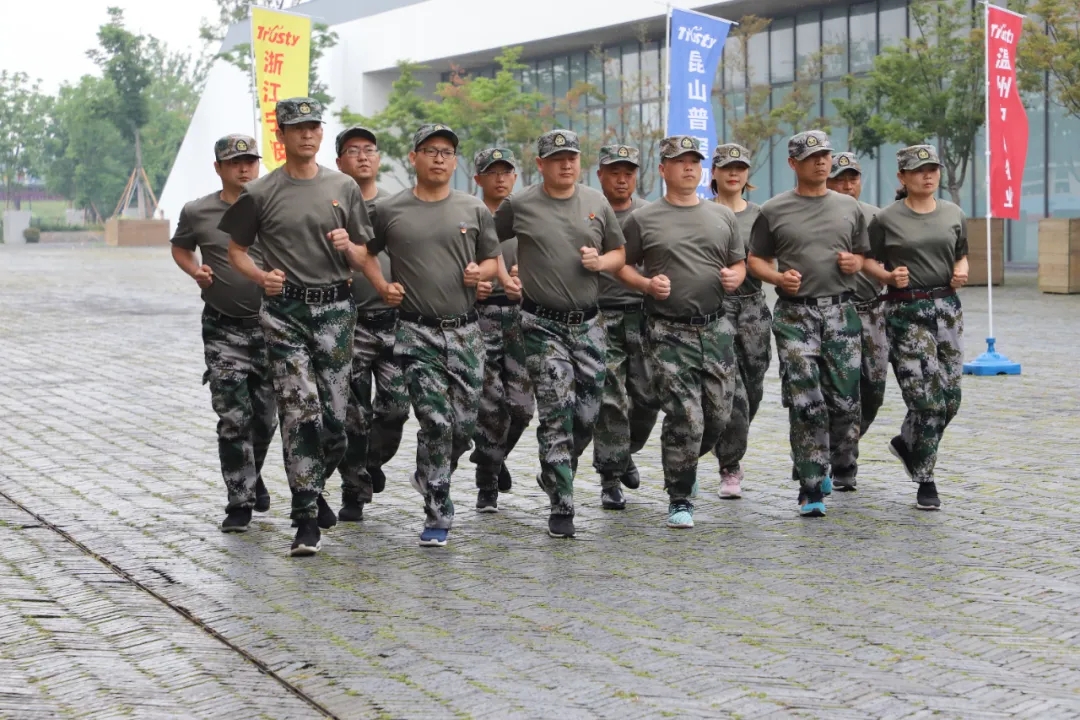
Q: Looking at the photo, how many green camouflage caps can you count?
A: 12